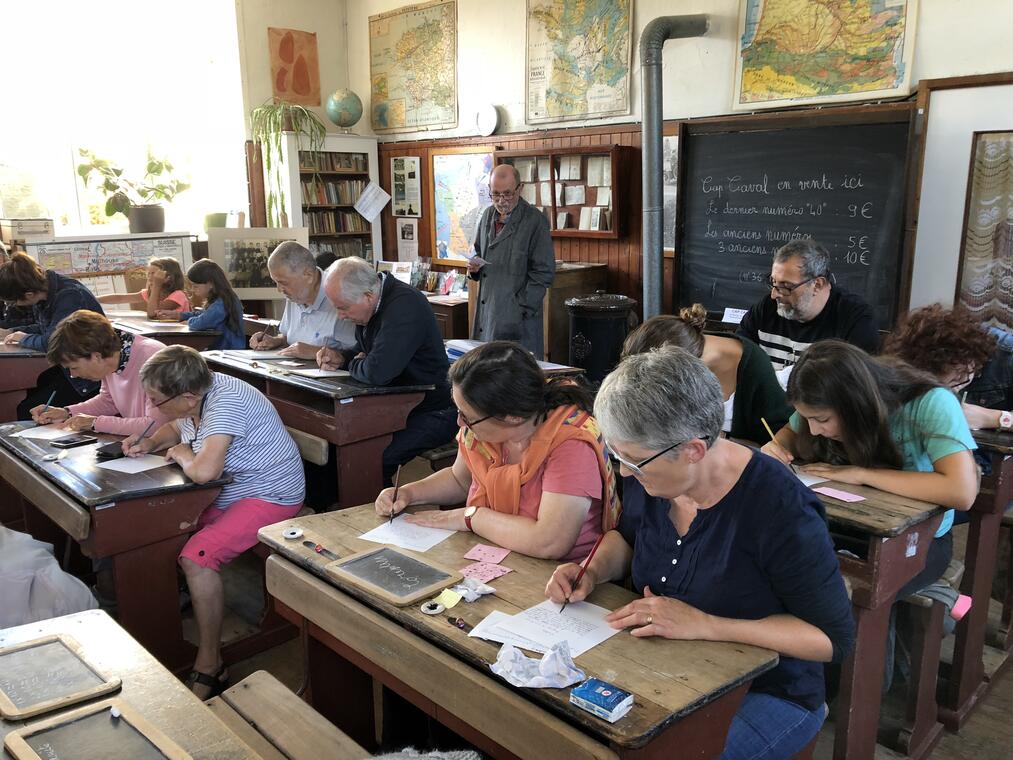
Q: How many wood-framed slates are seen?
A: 3